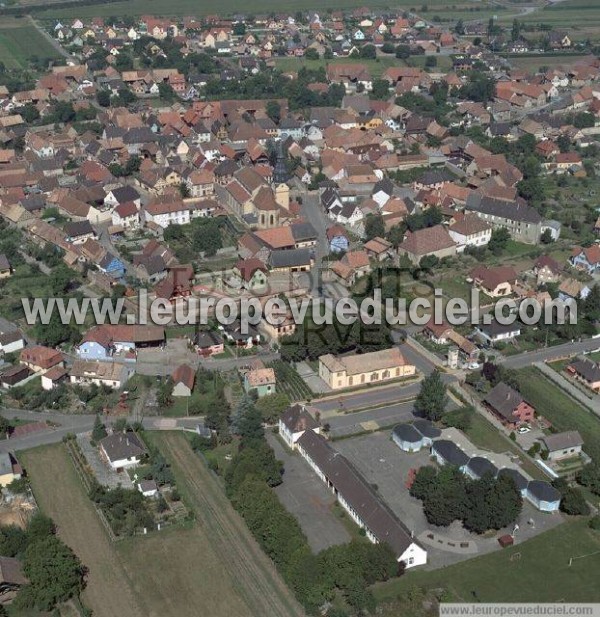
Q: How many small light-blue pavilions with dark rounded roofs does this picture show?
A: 6